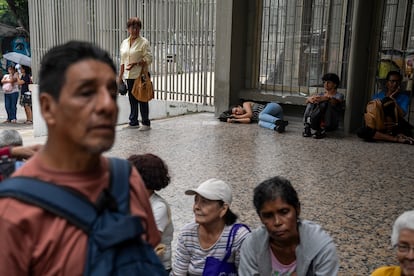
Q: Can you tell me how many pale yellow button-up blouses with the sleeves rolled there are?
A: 1